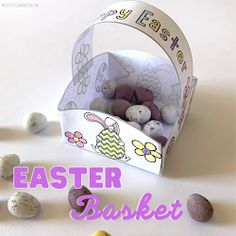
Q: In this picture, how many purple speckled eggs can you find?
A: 7